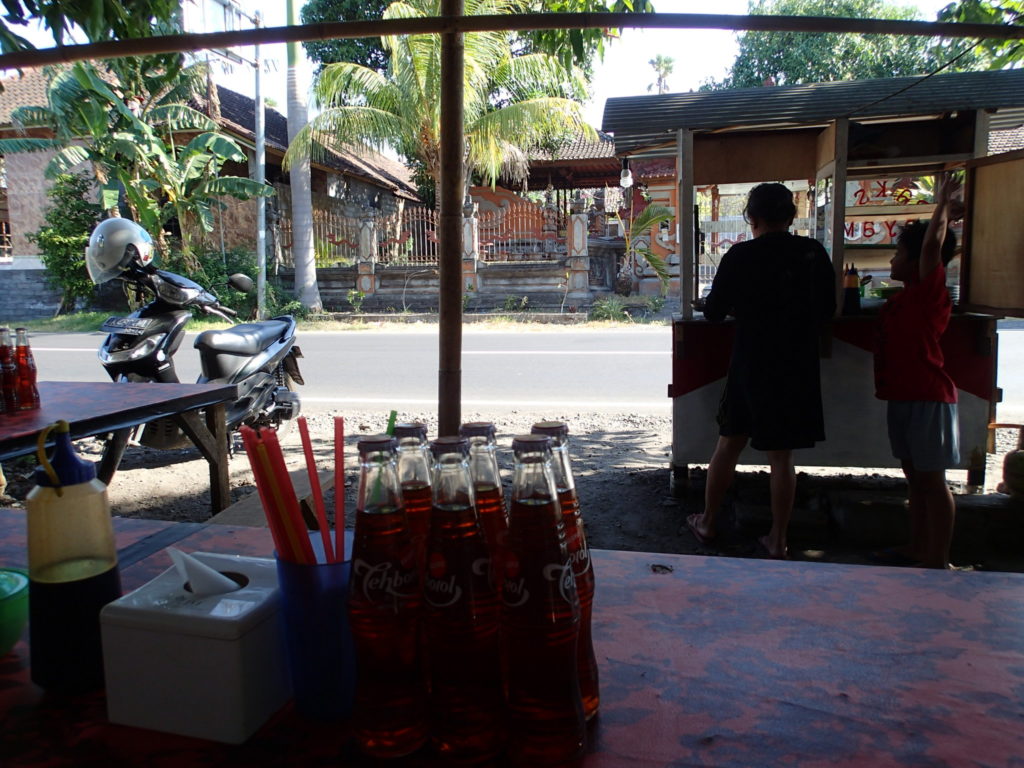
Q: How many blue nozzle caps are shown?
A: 2